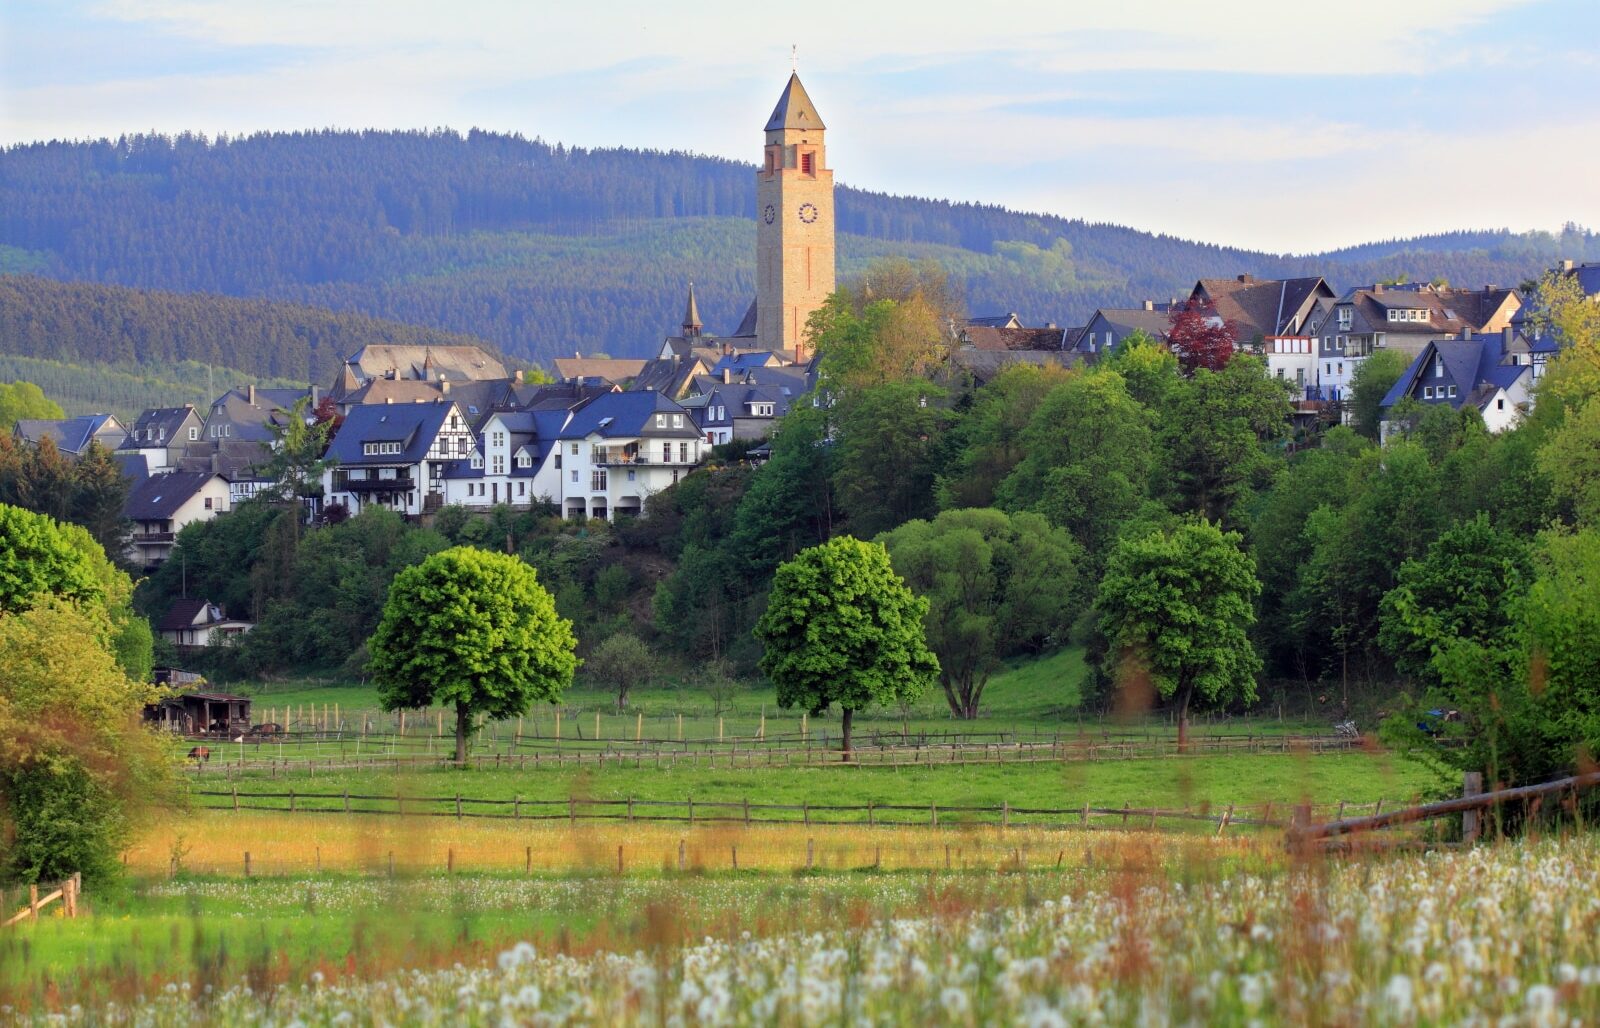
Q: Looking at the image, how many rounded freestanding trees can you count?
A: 3